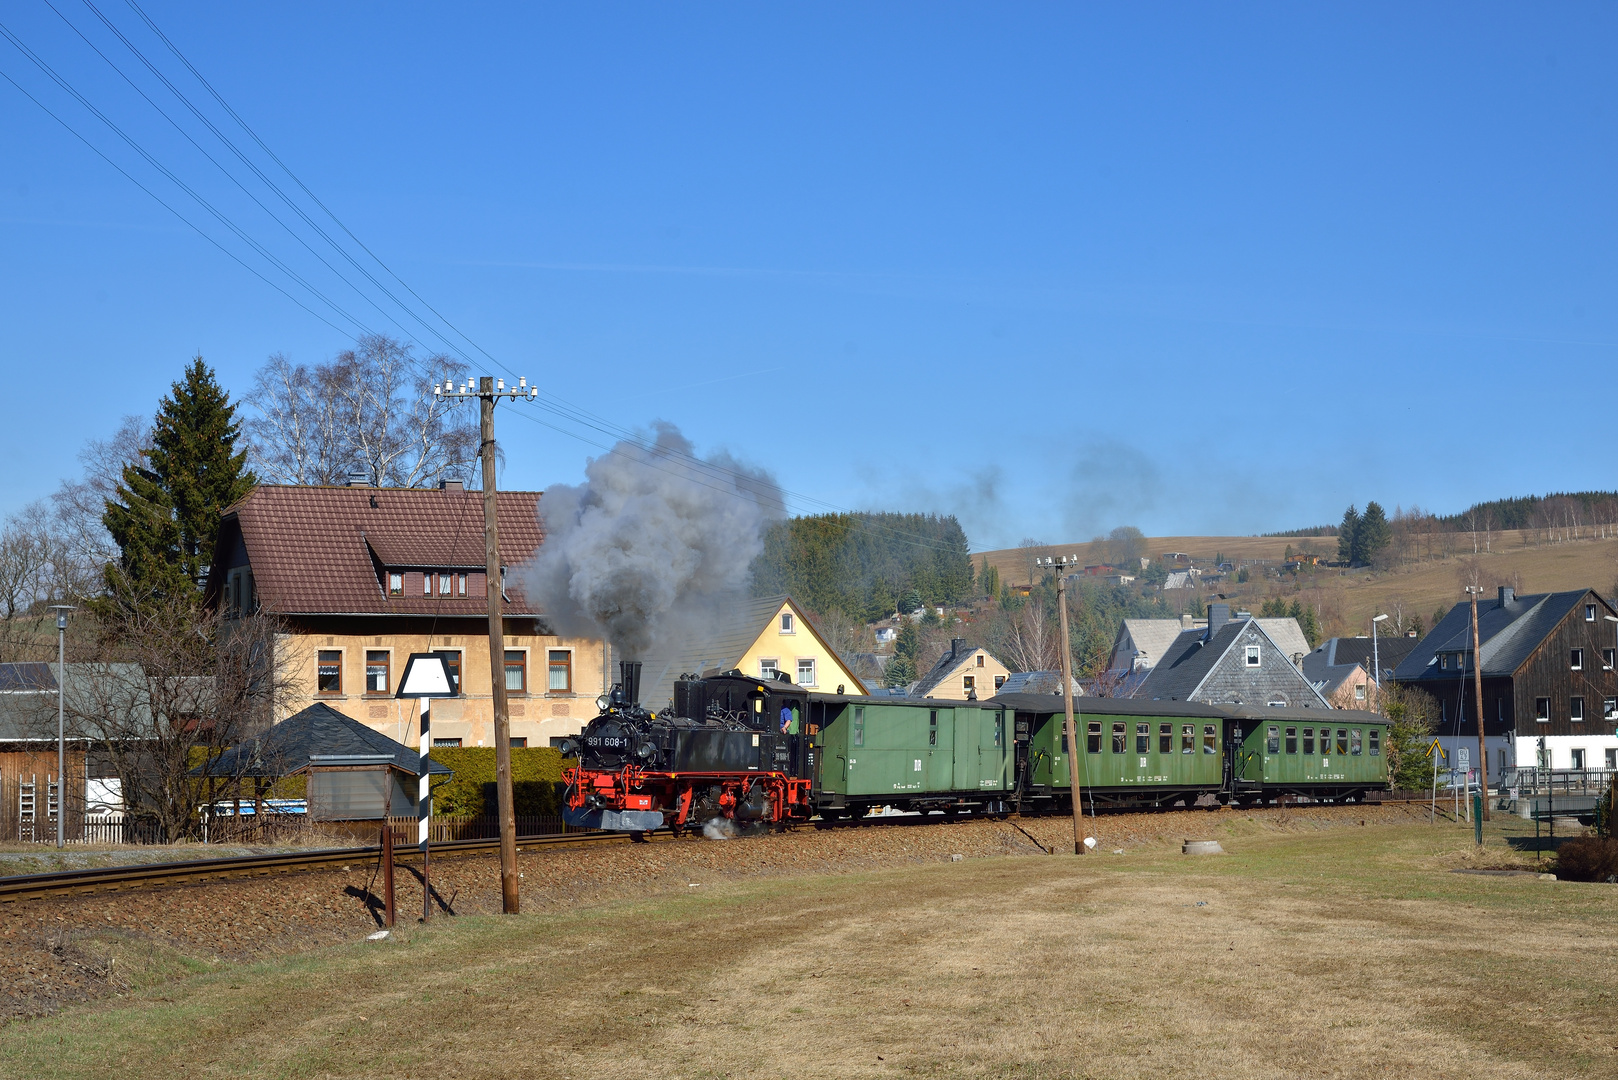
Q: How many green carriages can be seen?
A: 3